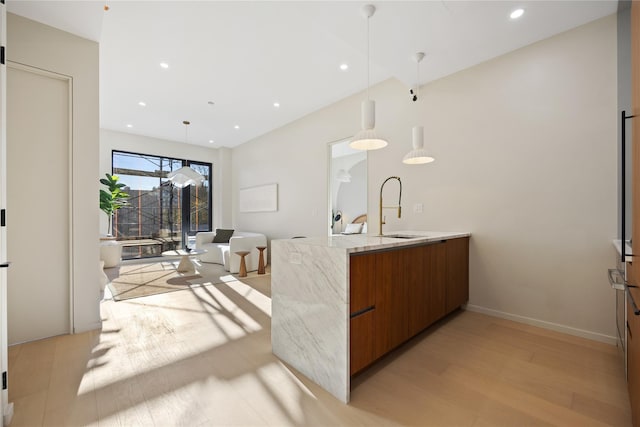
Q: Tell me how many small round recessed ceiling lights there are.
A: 8